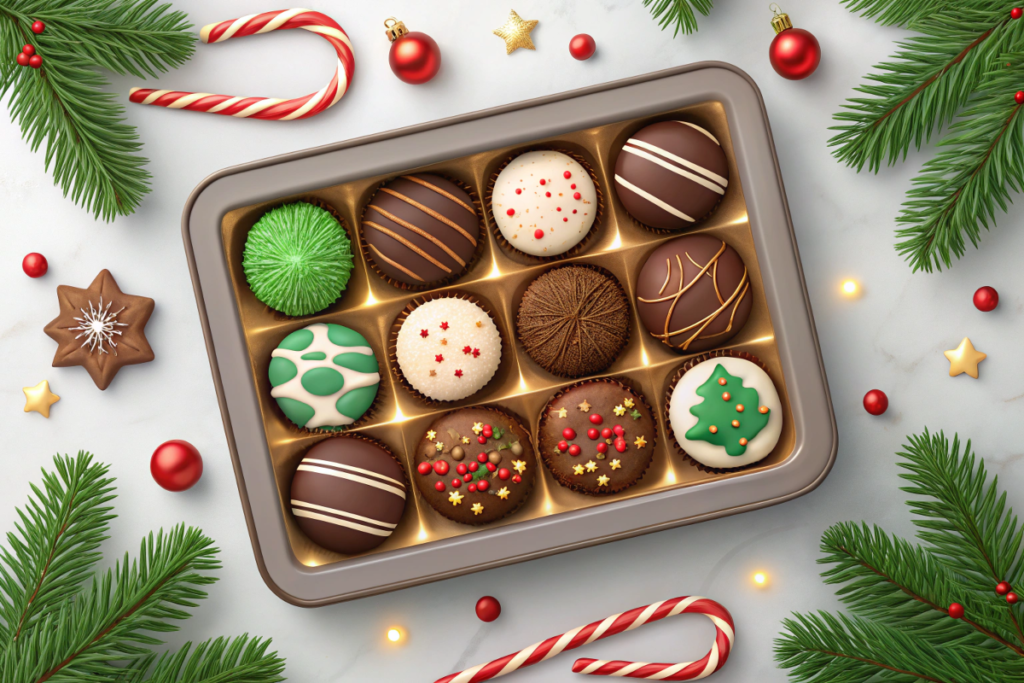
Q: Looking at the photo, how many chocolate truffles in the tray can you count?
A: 12